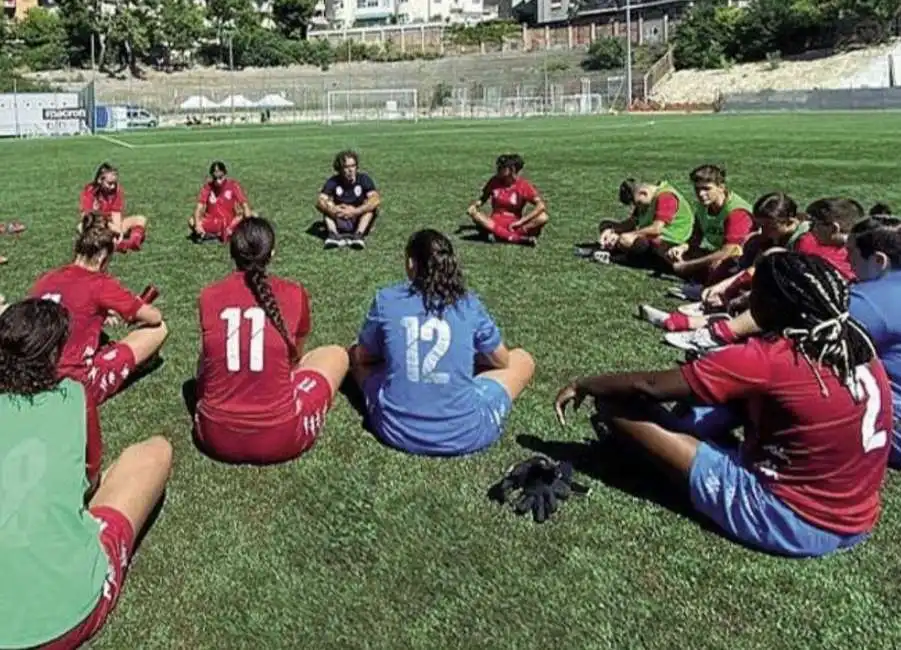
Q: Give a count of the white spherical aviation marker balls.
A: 0